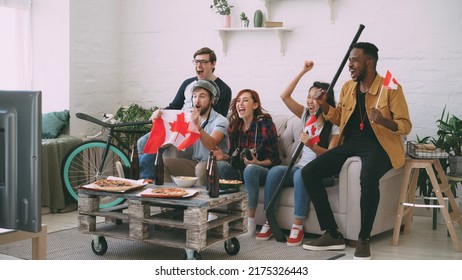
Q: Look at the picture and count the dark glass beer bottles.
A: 4